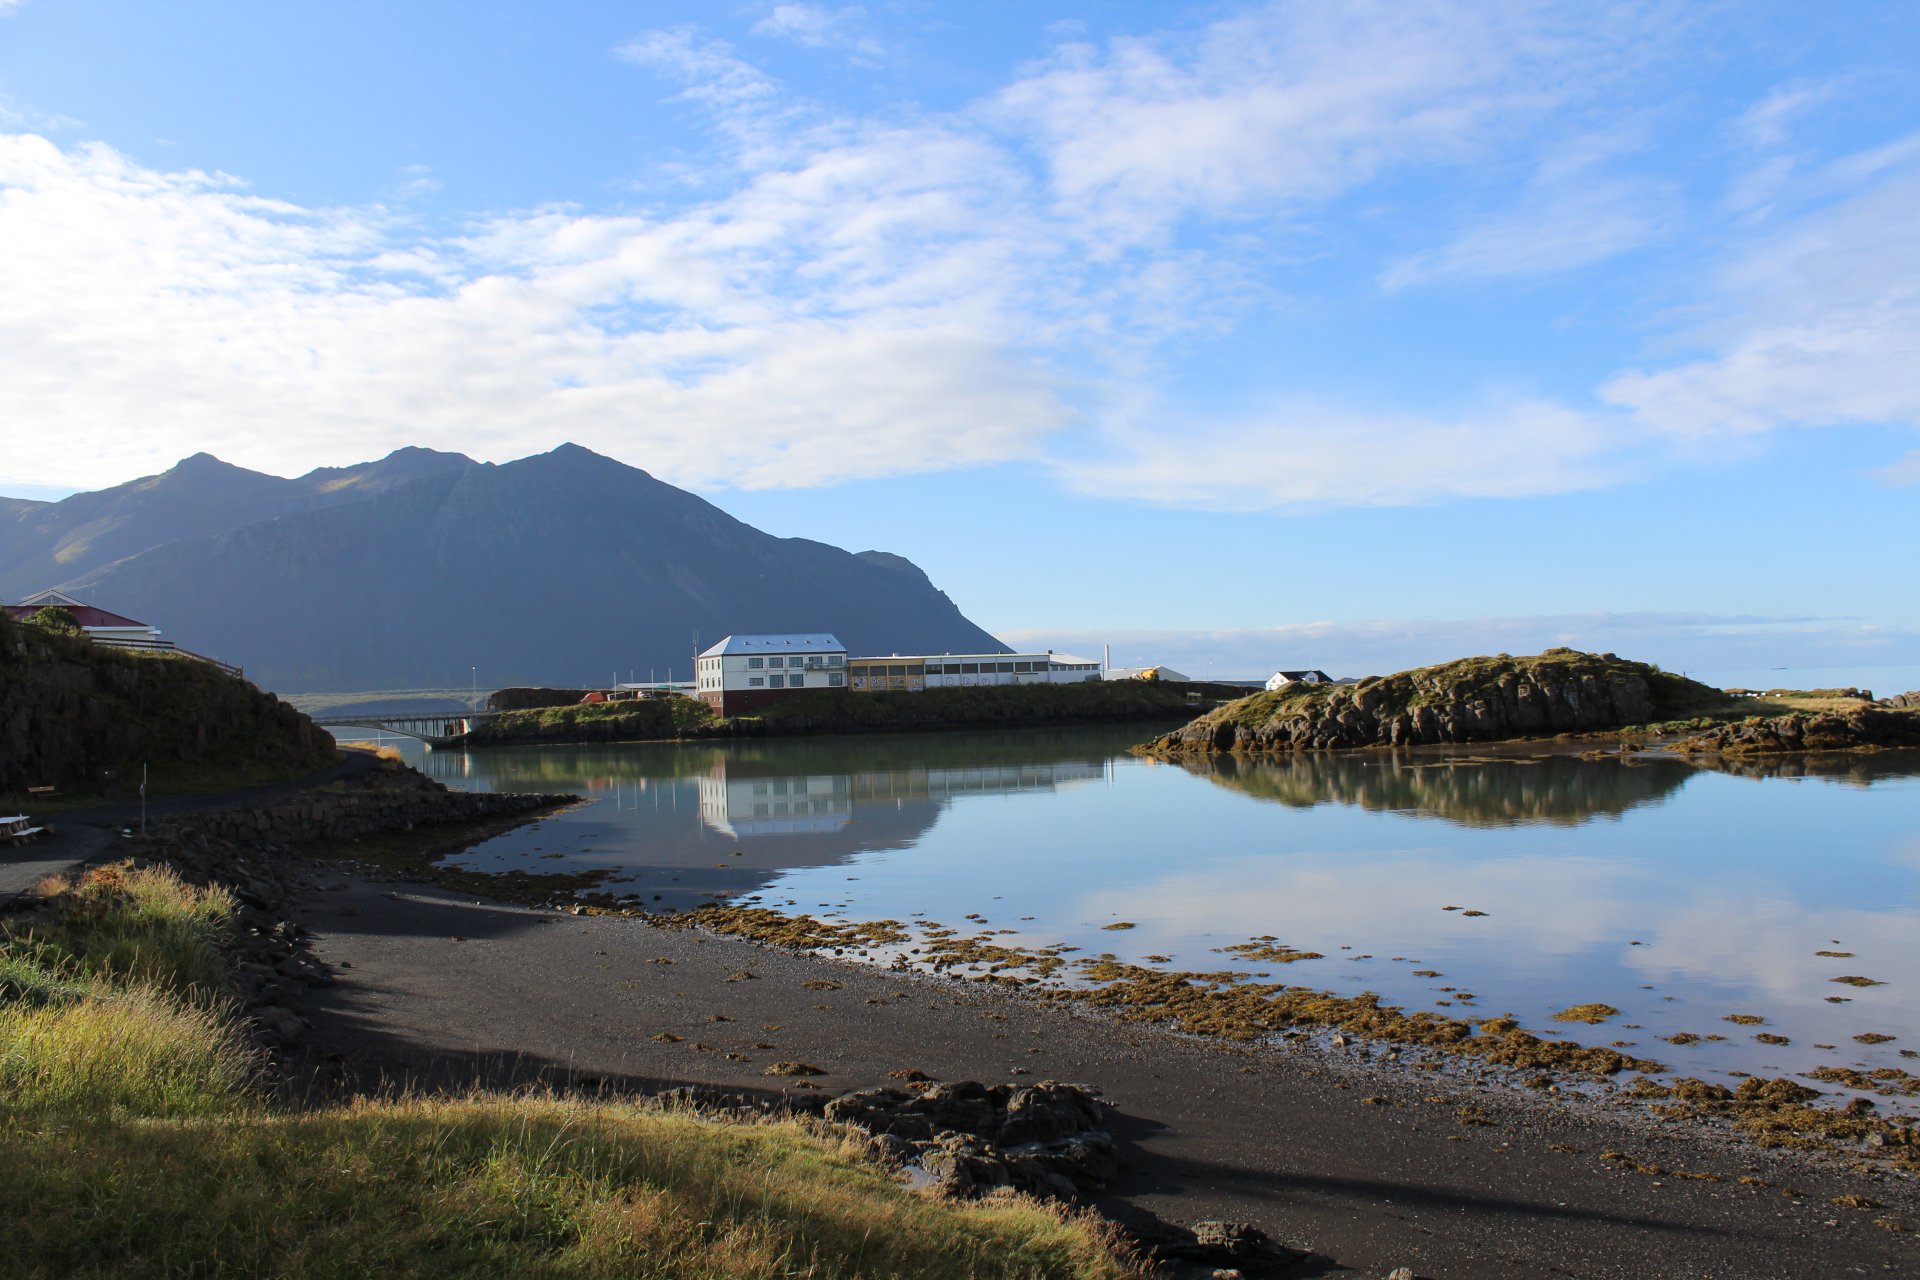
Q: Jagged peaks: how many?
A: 3